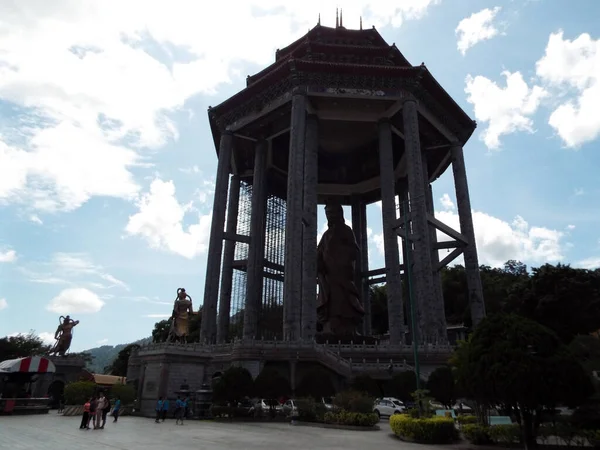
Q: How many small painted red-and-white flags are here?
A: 0